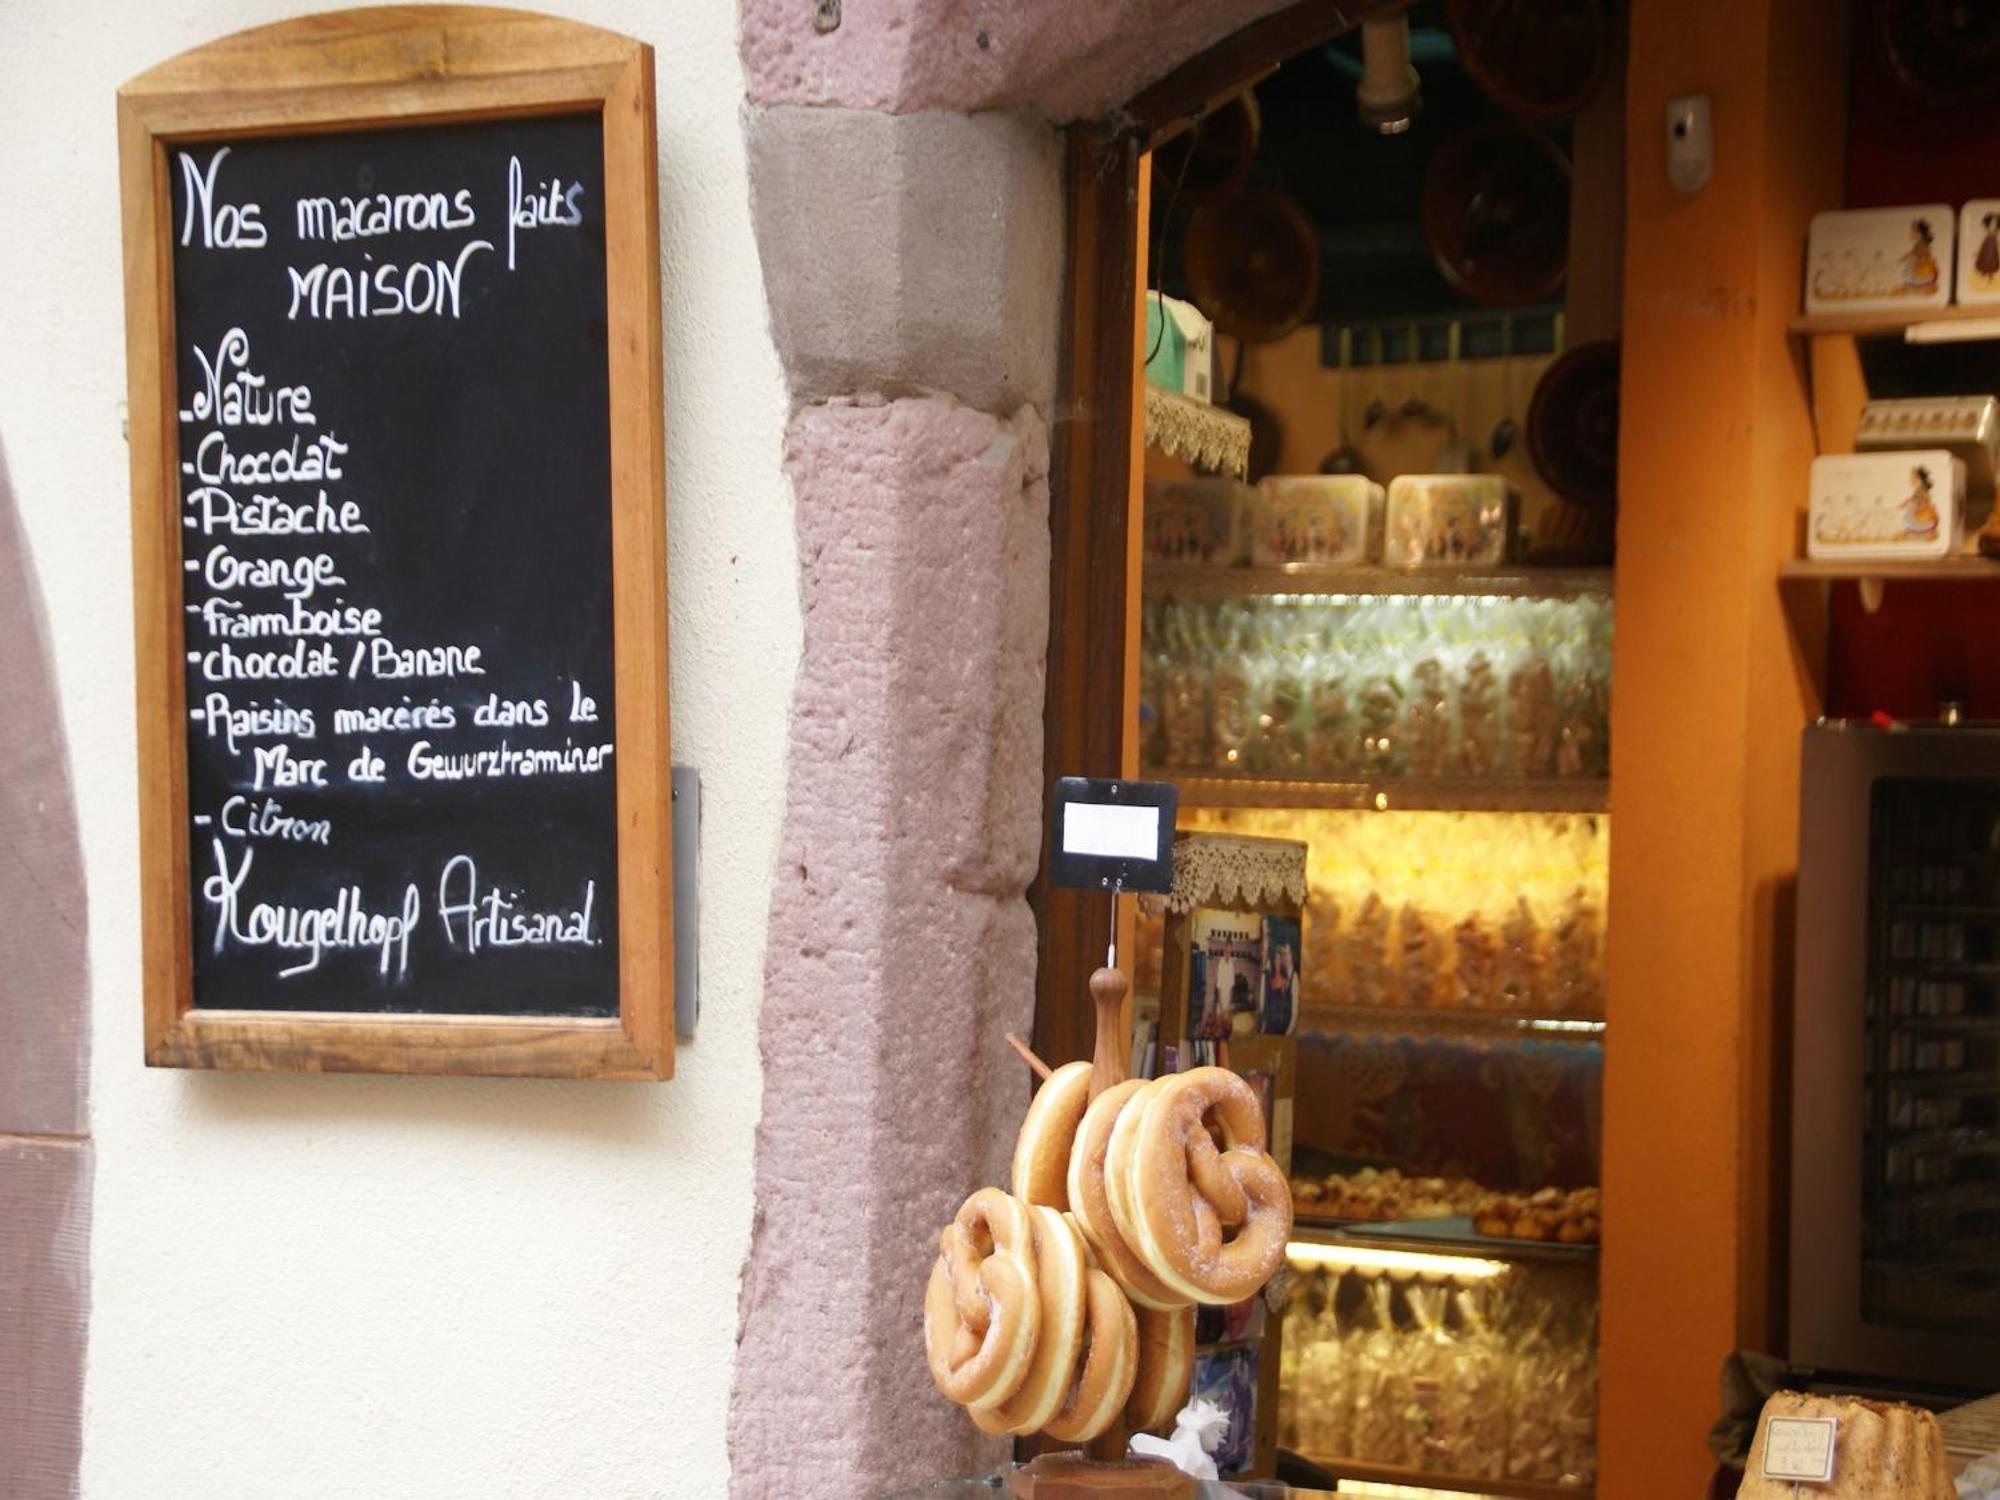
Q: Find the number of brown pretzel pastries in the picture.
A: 8